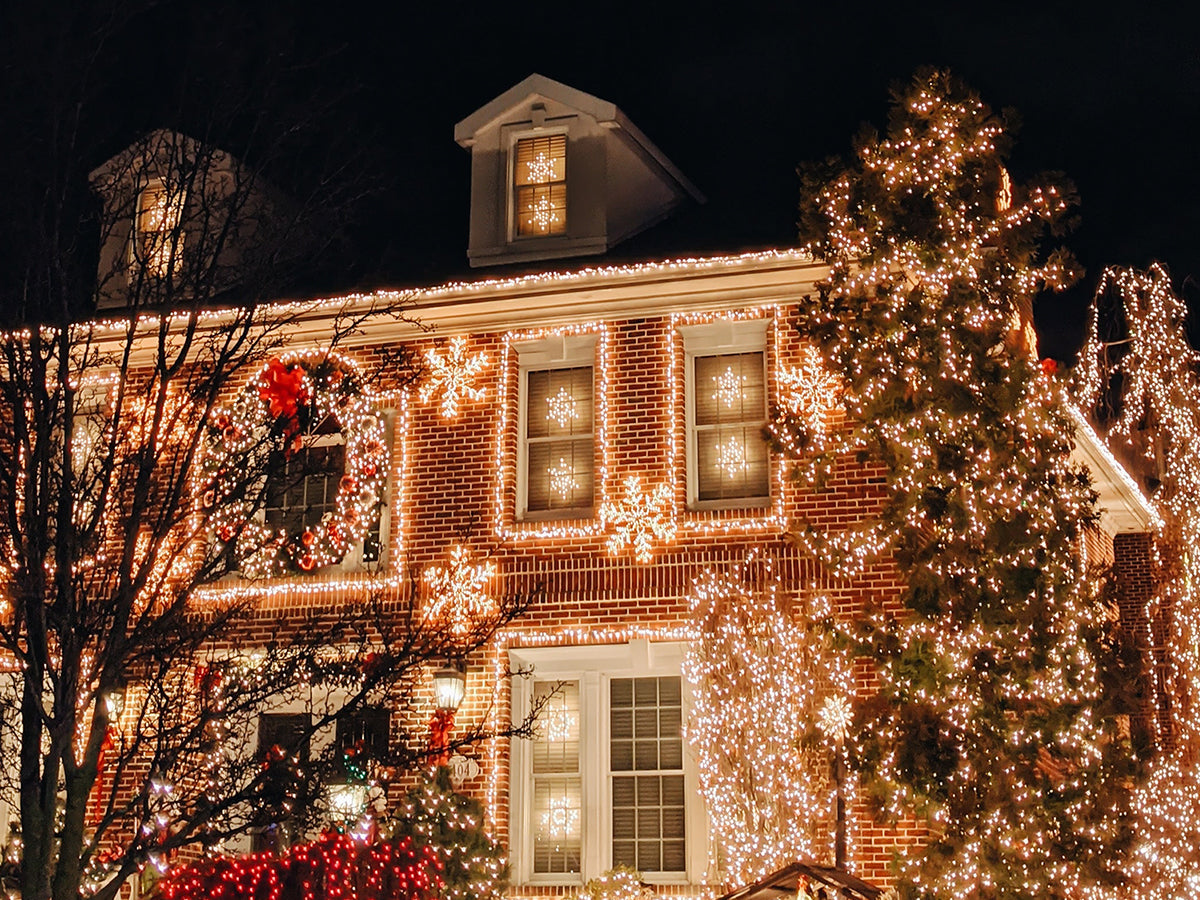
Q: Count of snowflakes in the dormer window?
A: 2